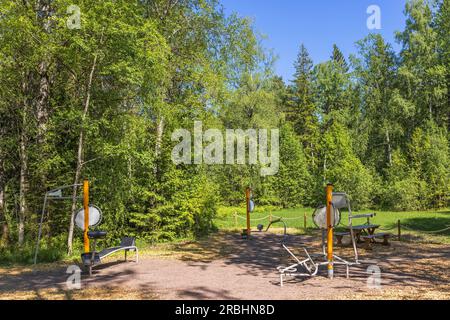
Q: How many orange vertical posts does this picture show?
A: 3